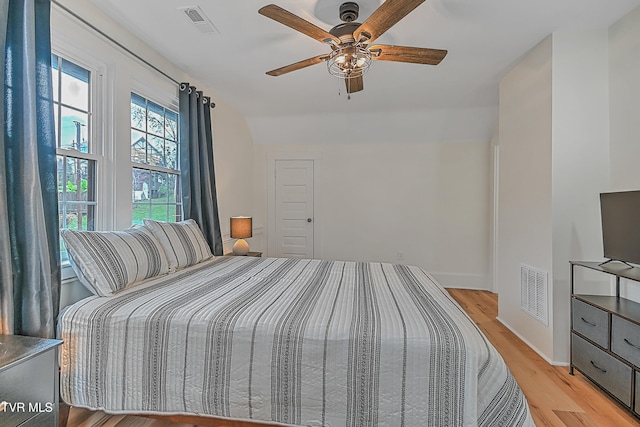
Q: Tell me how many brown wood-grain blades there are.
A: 5